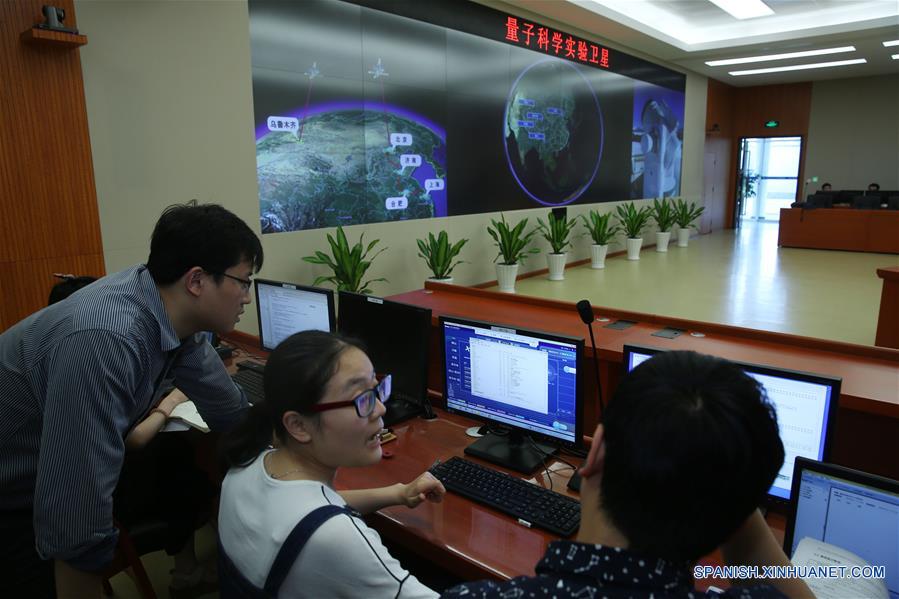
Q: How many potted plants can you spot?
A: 8